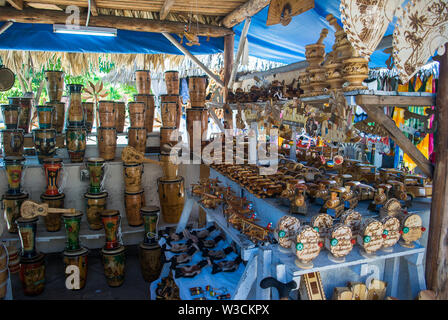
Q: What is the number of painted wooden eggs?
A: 9